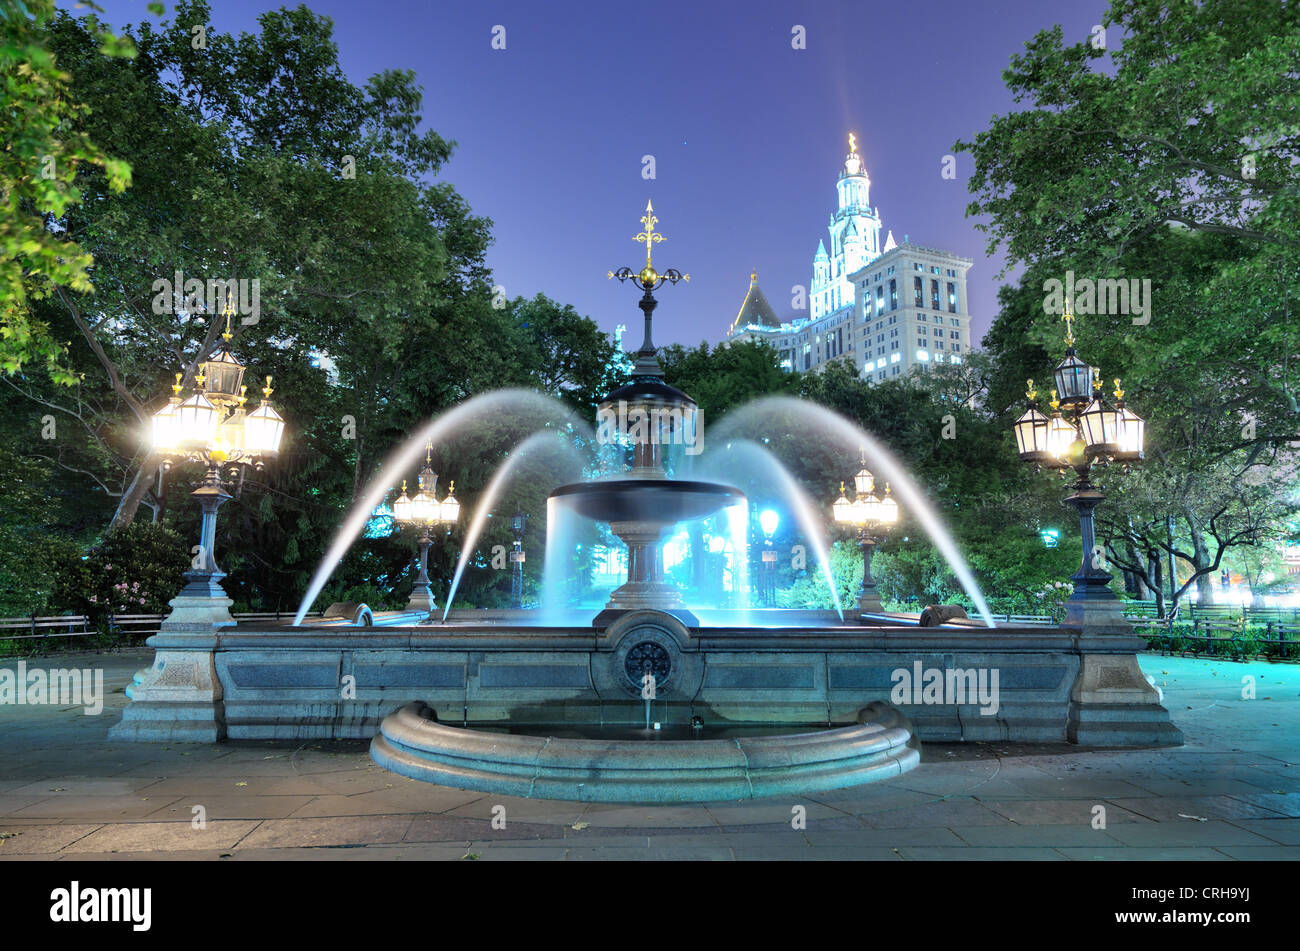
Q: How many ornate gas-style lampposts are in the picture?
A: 4